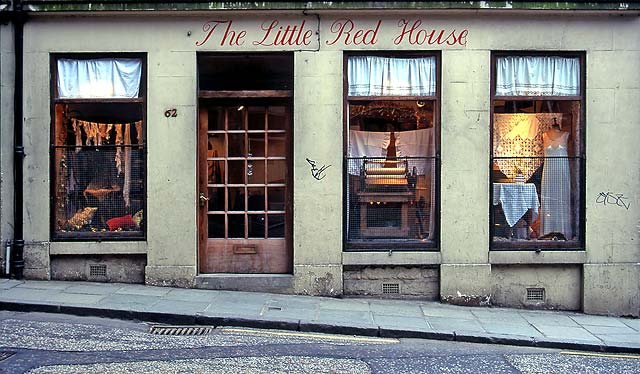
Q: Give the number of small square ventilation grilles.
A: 3